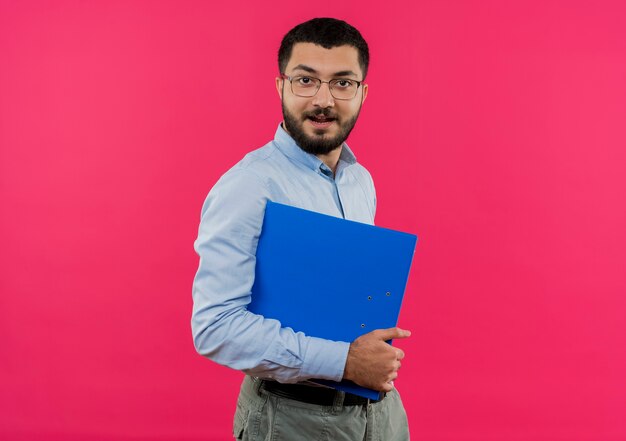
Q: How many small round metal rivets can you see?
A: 3